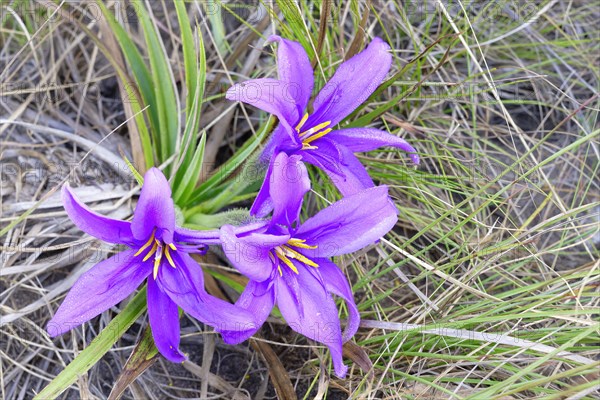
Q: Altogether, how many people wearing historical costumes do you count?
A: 0